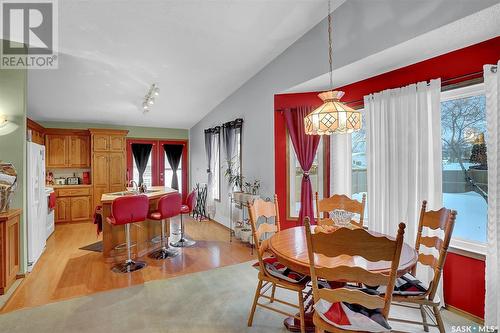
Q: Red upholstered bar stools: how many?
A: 3